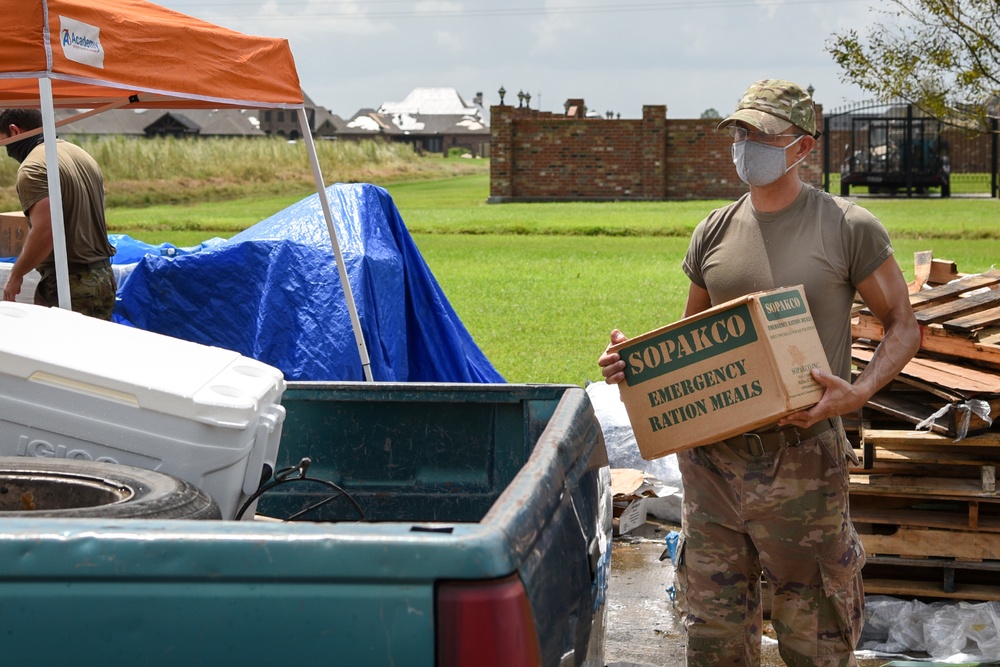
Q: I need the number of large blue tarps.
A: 1